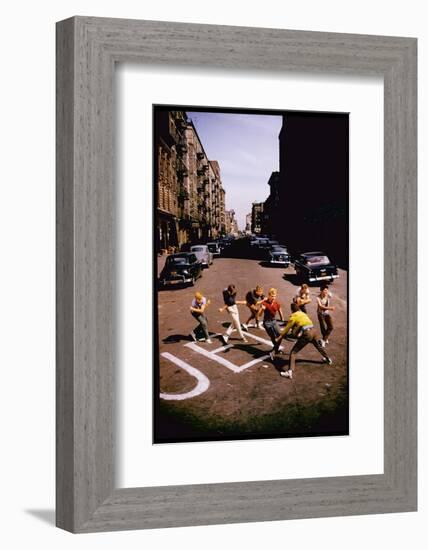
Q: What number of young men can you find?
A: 7